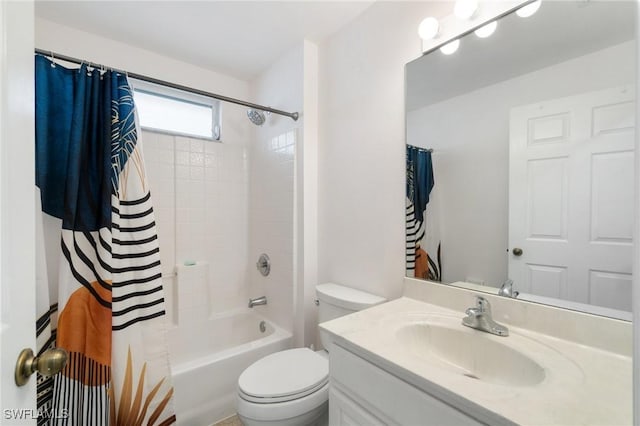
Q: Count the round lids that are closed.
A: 1